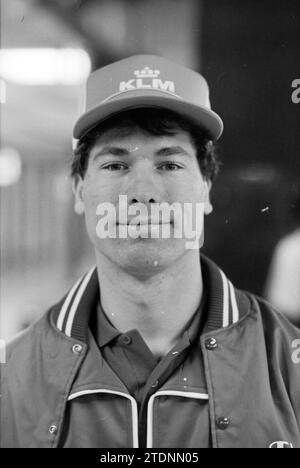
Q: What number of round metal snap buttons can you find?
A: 4